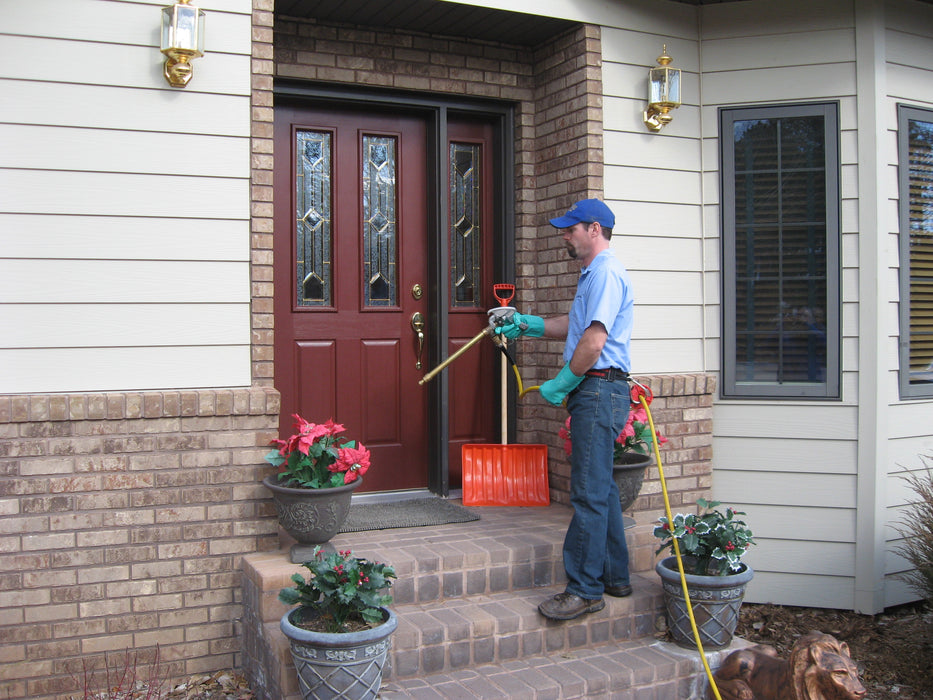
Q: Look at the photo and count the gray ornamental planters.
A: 4